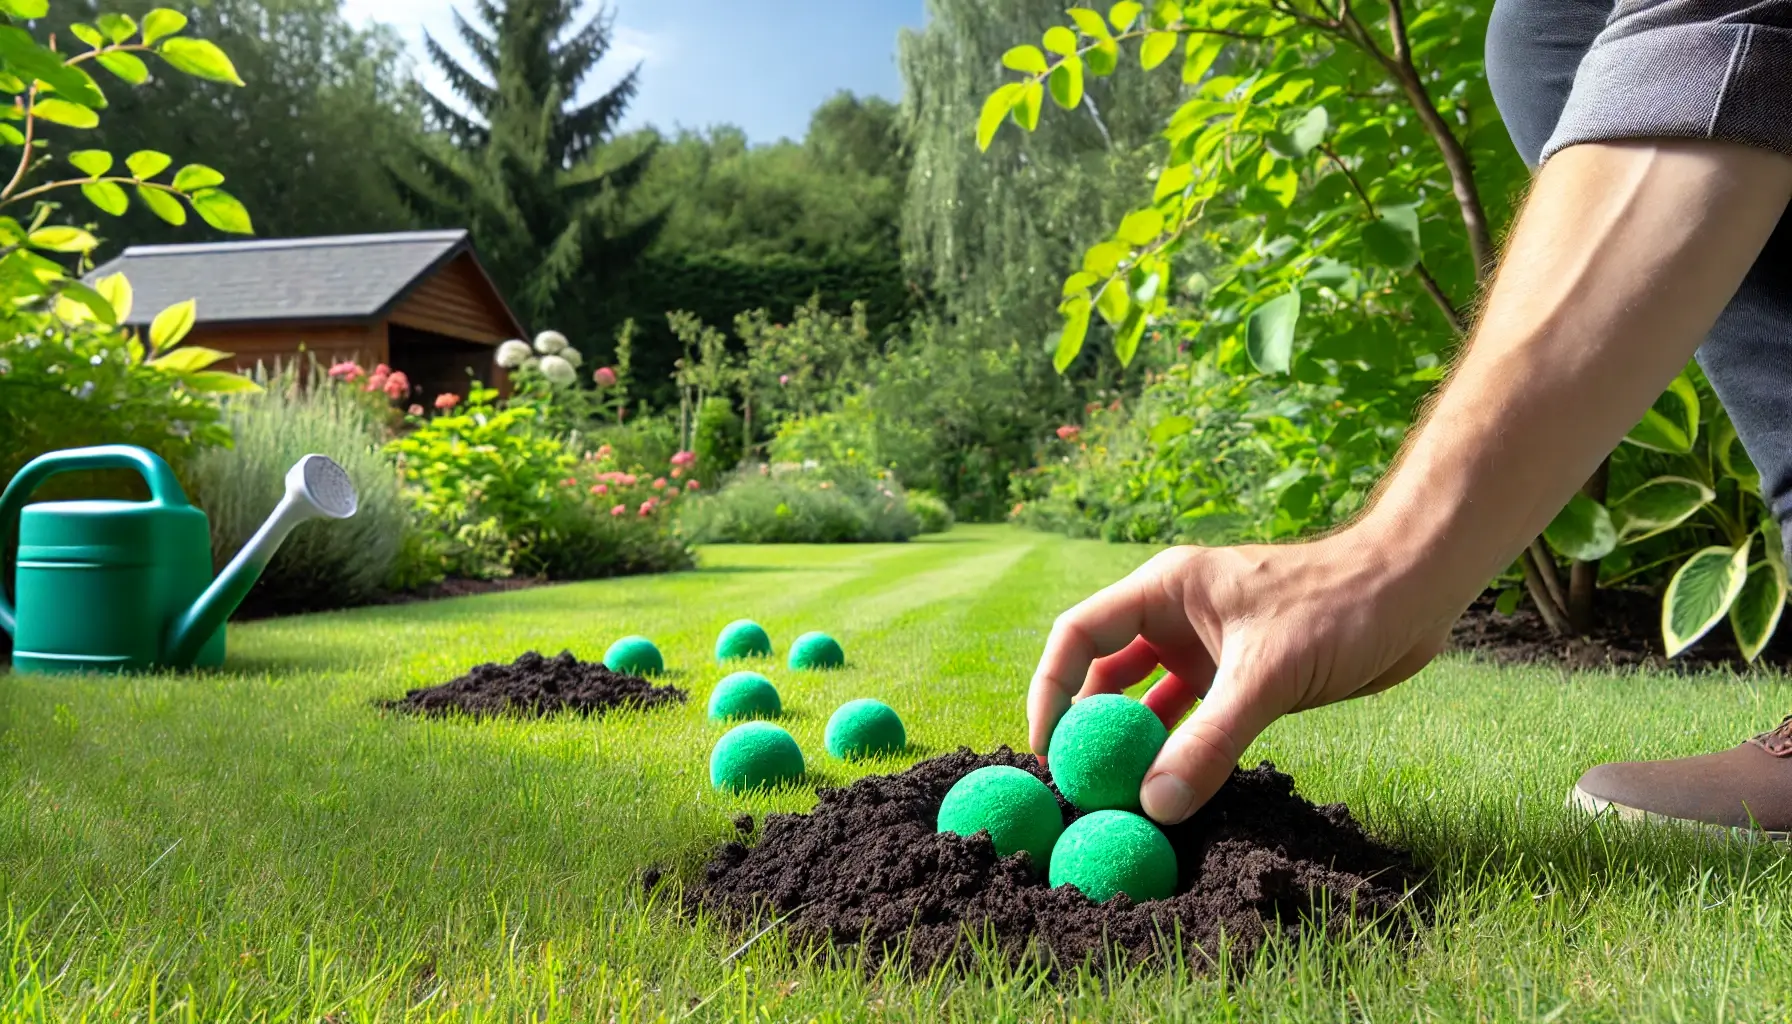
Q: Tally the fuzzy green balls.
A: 9